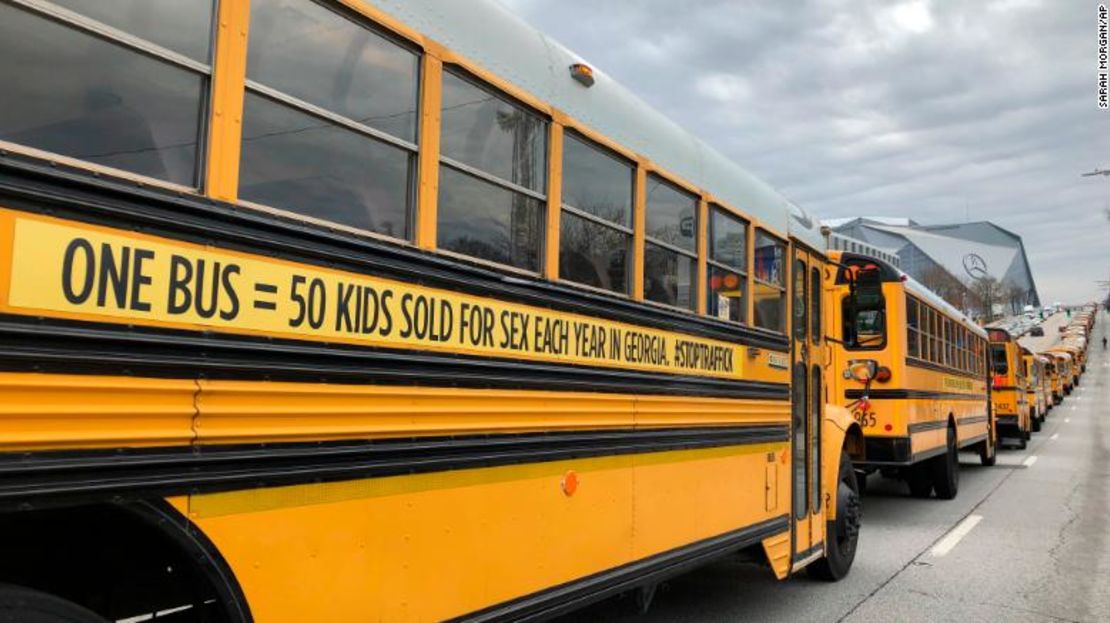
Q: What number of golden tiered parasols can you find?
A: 0